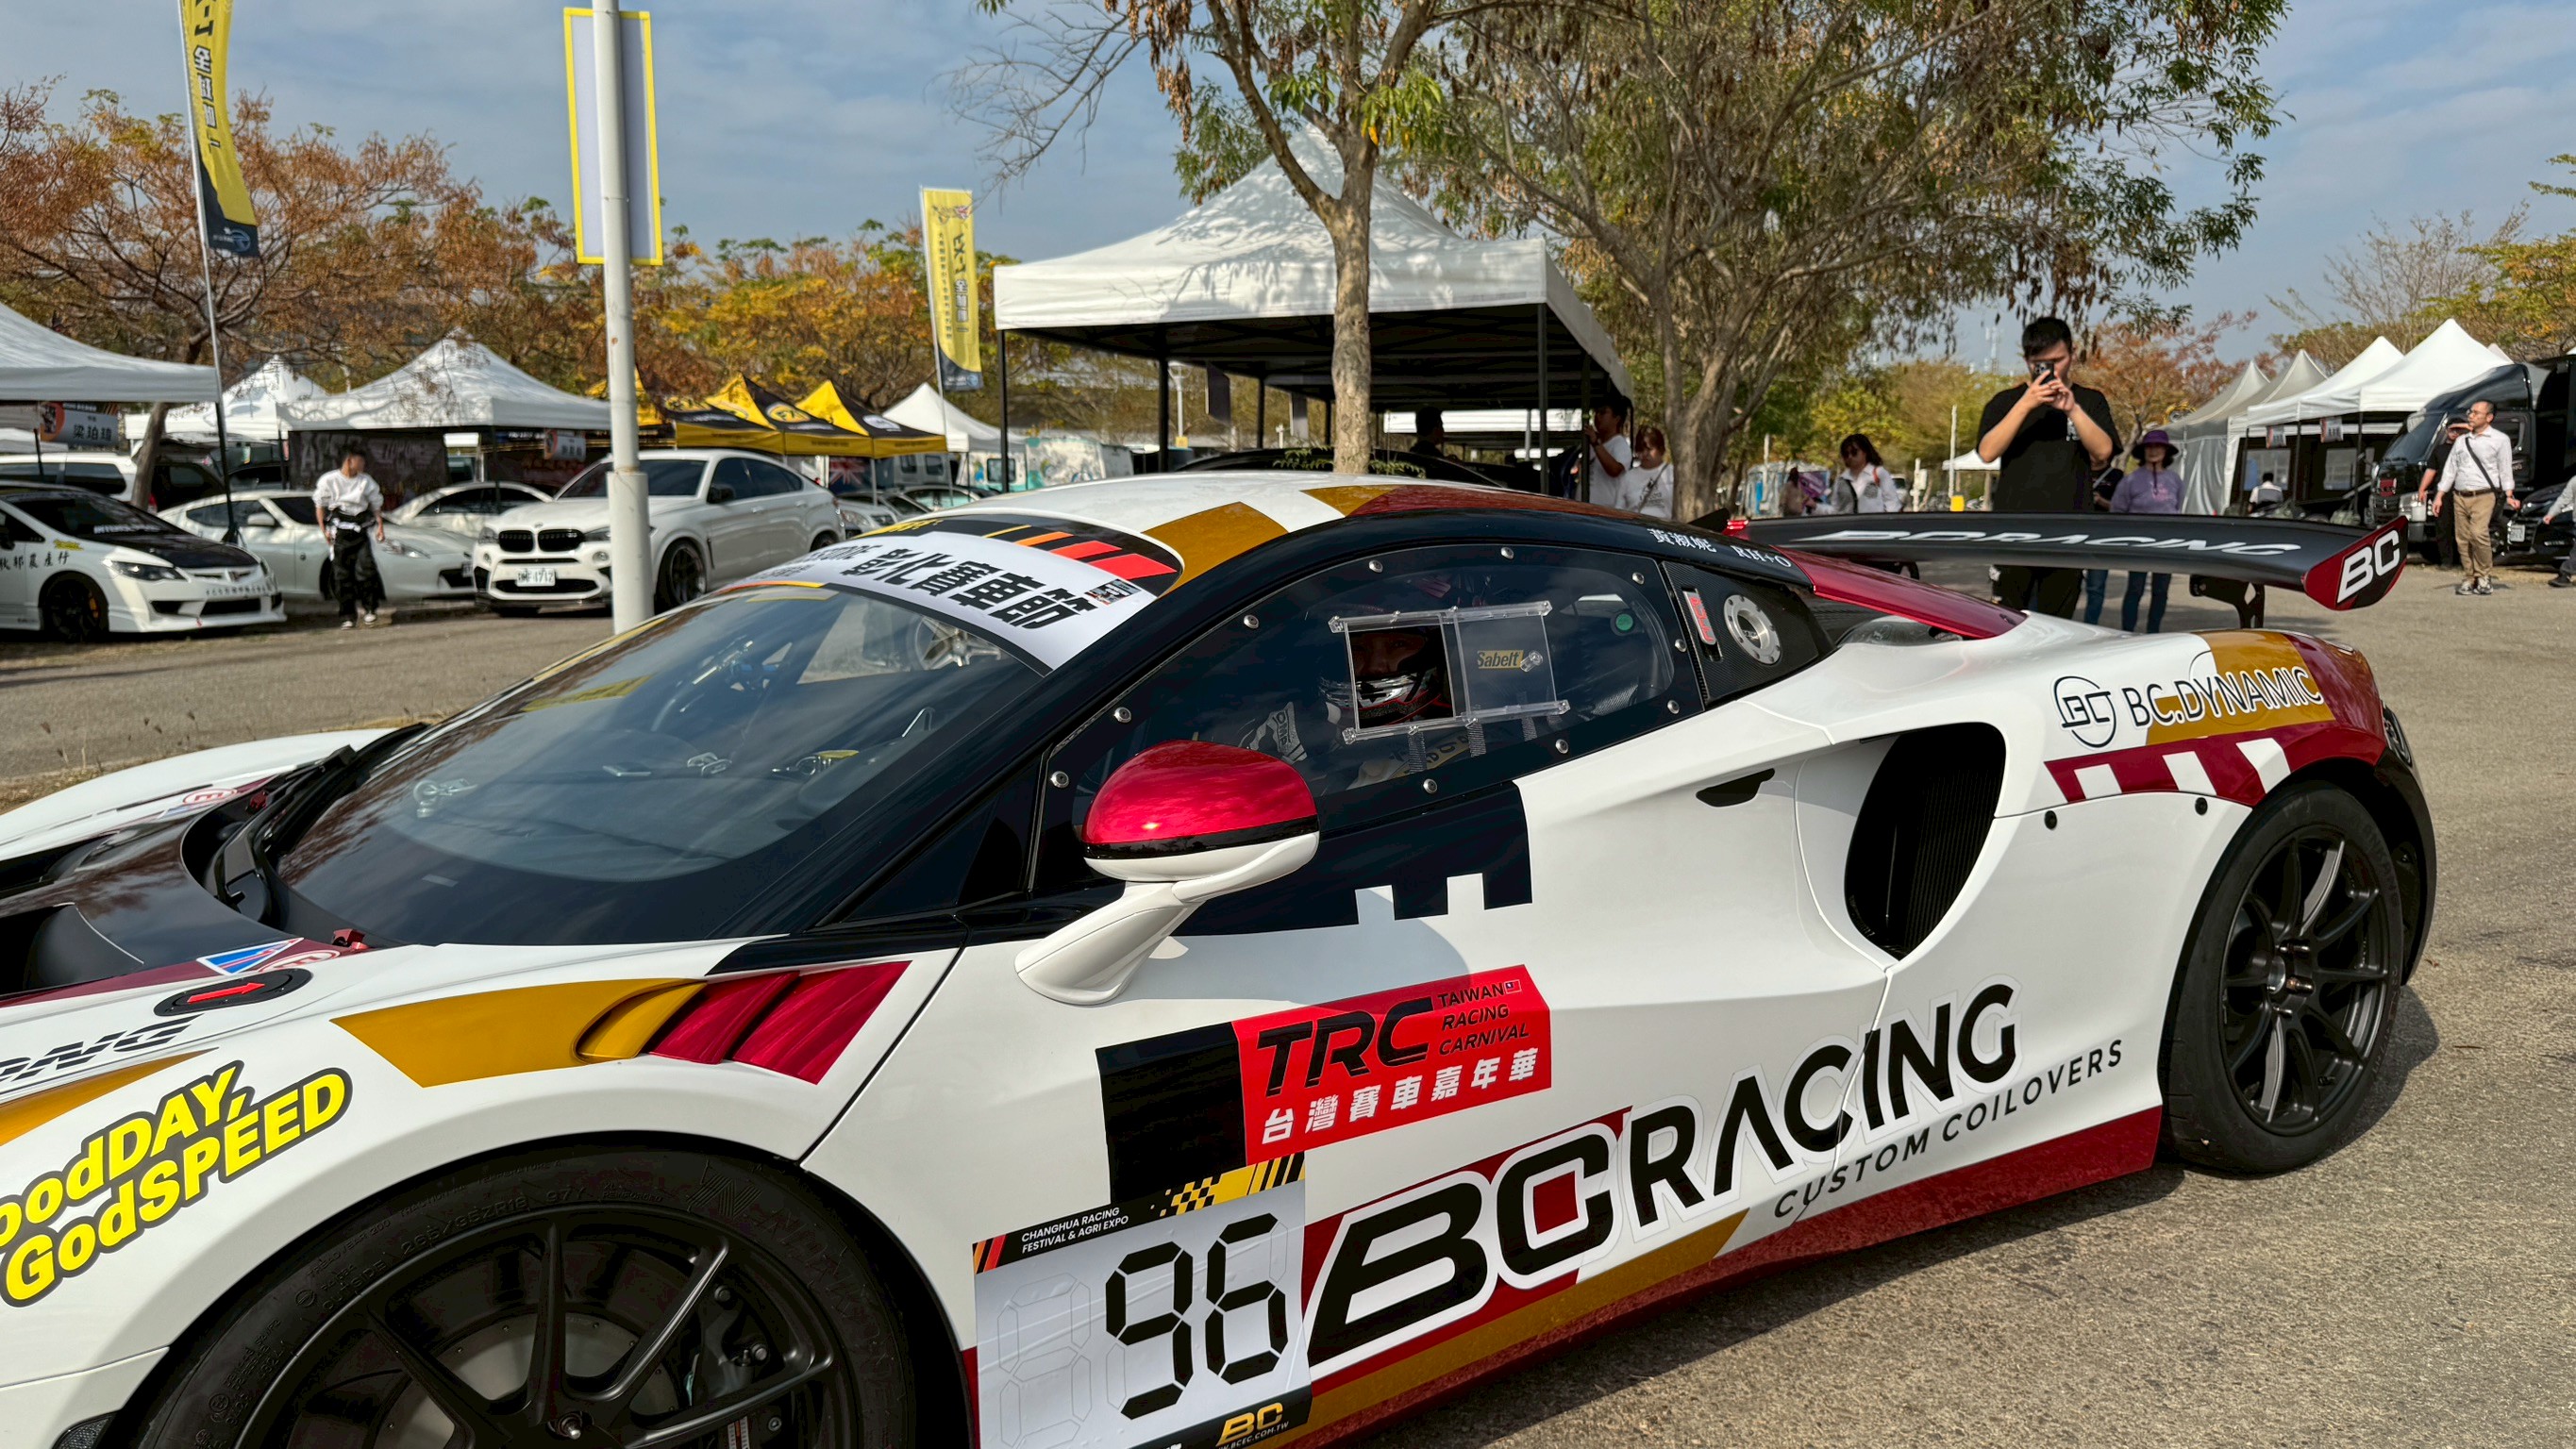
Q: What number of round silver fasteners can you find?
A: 10